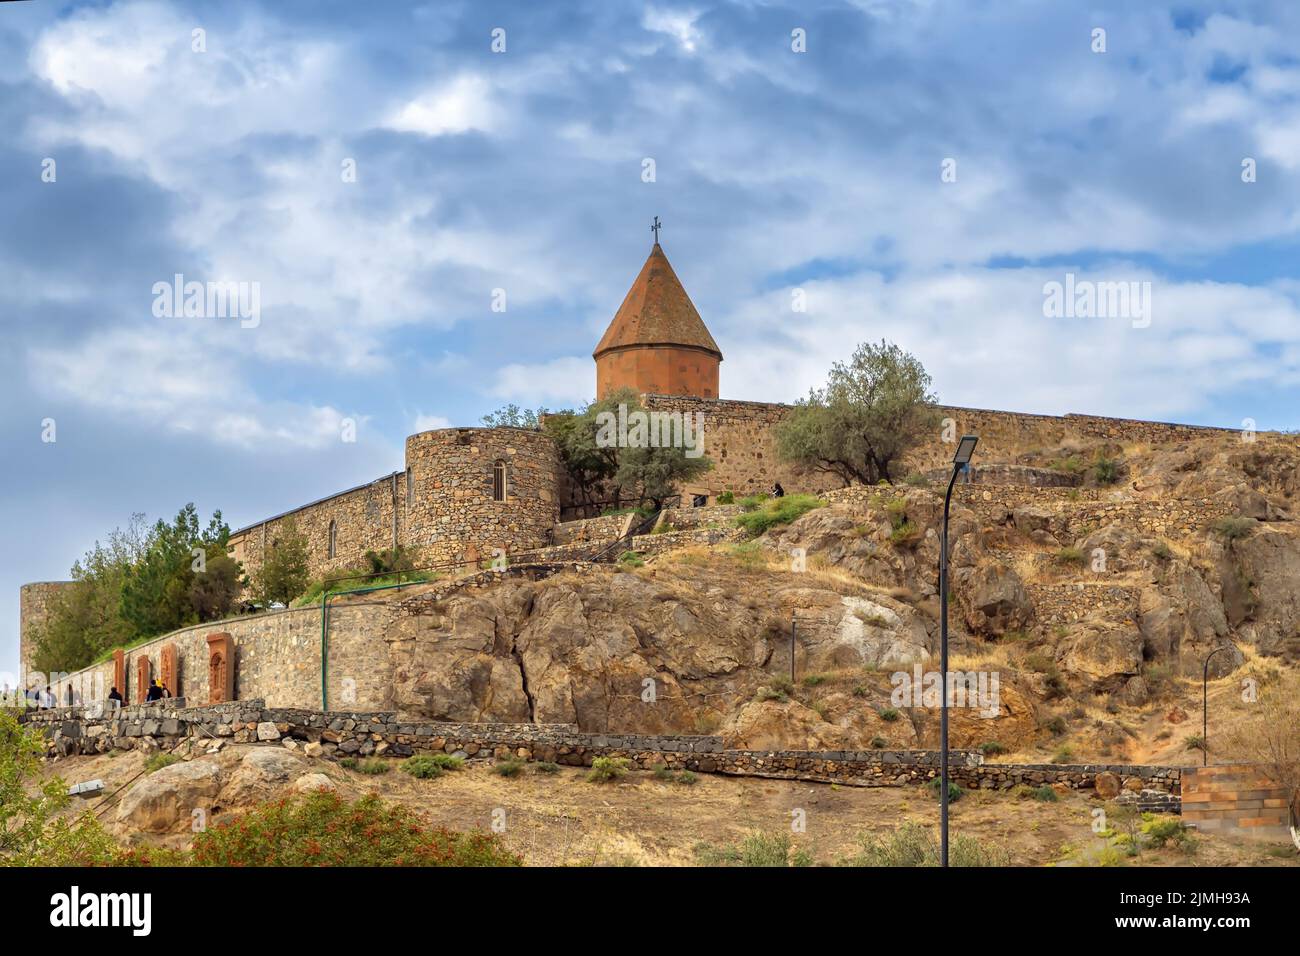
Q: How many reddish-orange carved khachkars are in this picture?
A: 4